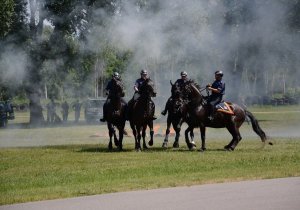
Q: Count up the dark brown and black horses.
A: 4